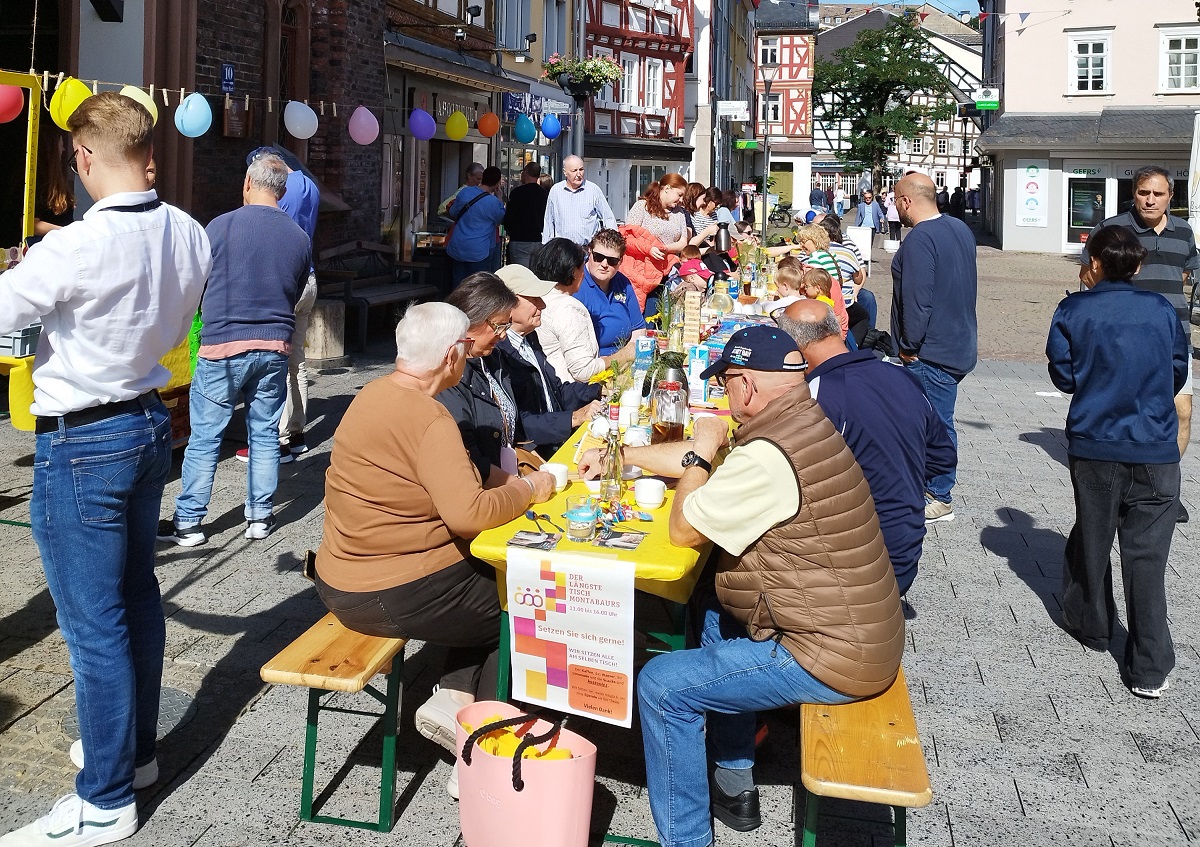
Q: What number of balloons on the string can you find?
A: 11